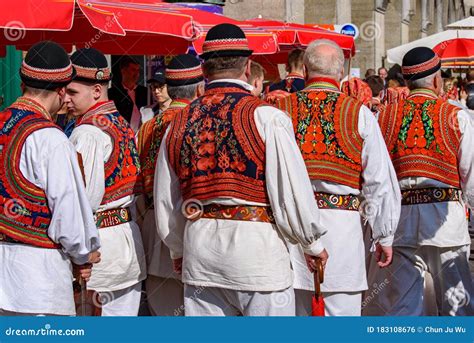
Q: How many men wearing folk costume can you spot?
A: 6